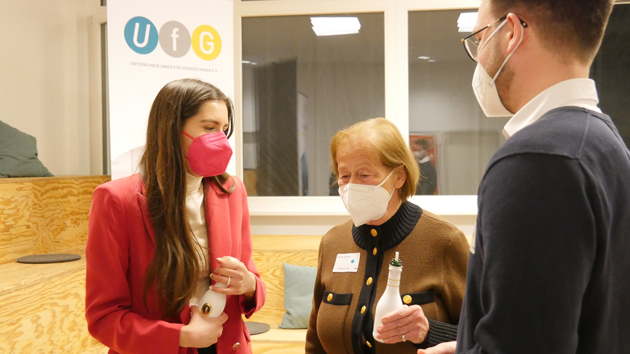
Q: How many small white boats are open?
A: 1